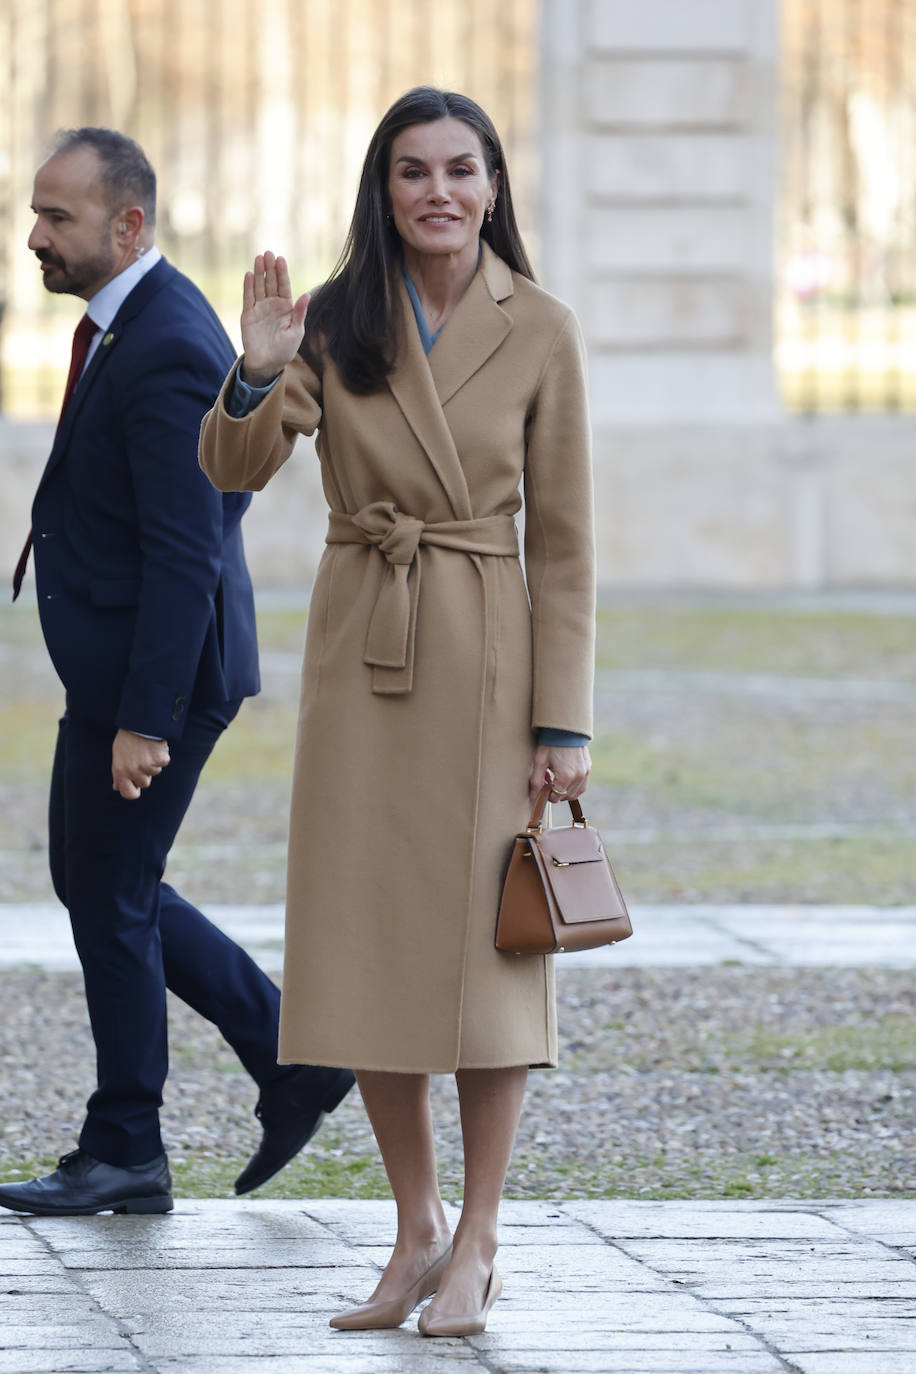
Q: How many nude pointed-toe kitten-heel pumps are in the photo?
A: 2